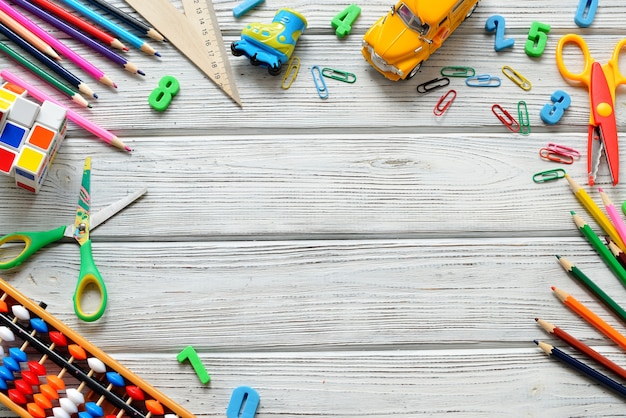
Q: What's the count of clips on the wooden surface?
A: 13